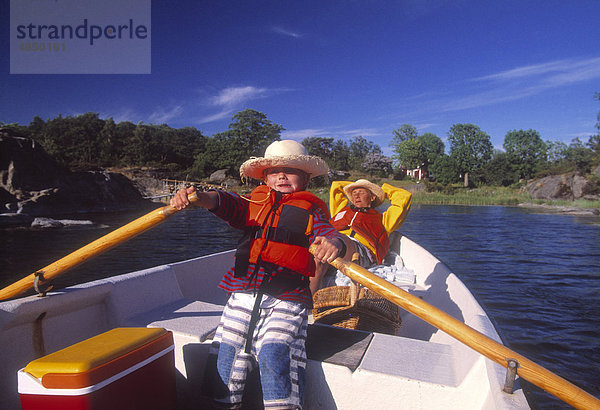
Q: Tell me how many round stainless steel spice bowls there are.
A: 0